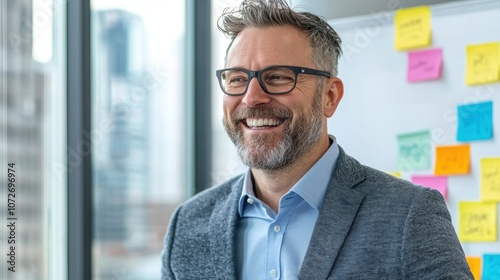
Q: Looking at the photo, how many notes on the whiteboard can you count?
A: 12